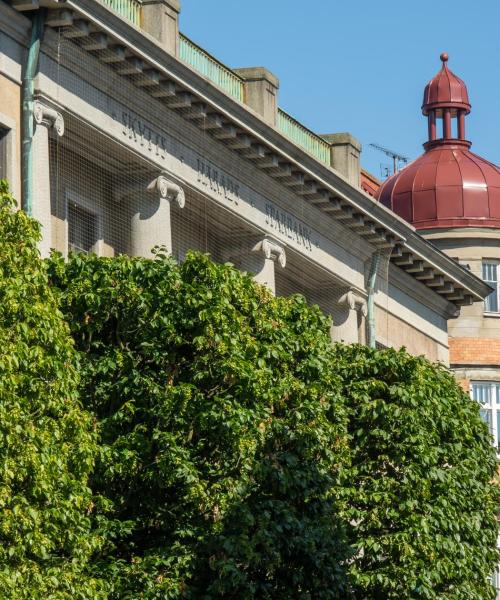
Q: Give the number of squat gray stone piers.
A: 3